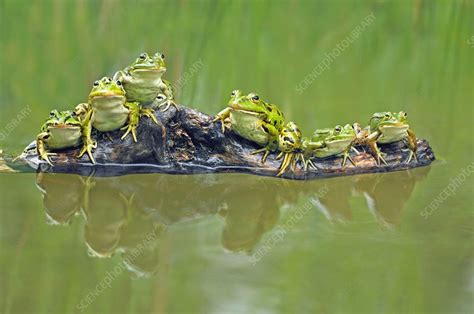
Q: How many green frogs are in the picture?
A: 6